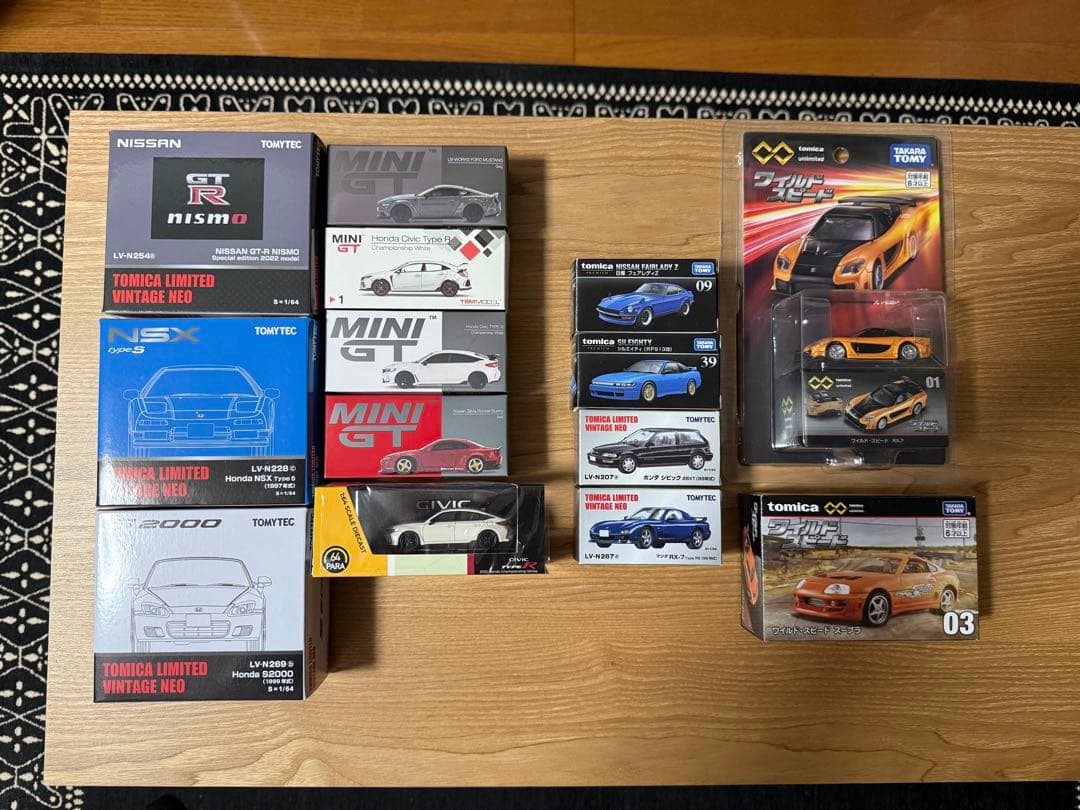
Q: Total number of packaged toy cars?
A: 14